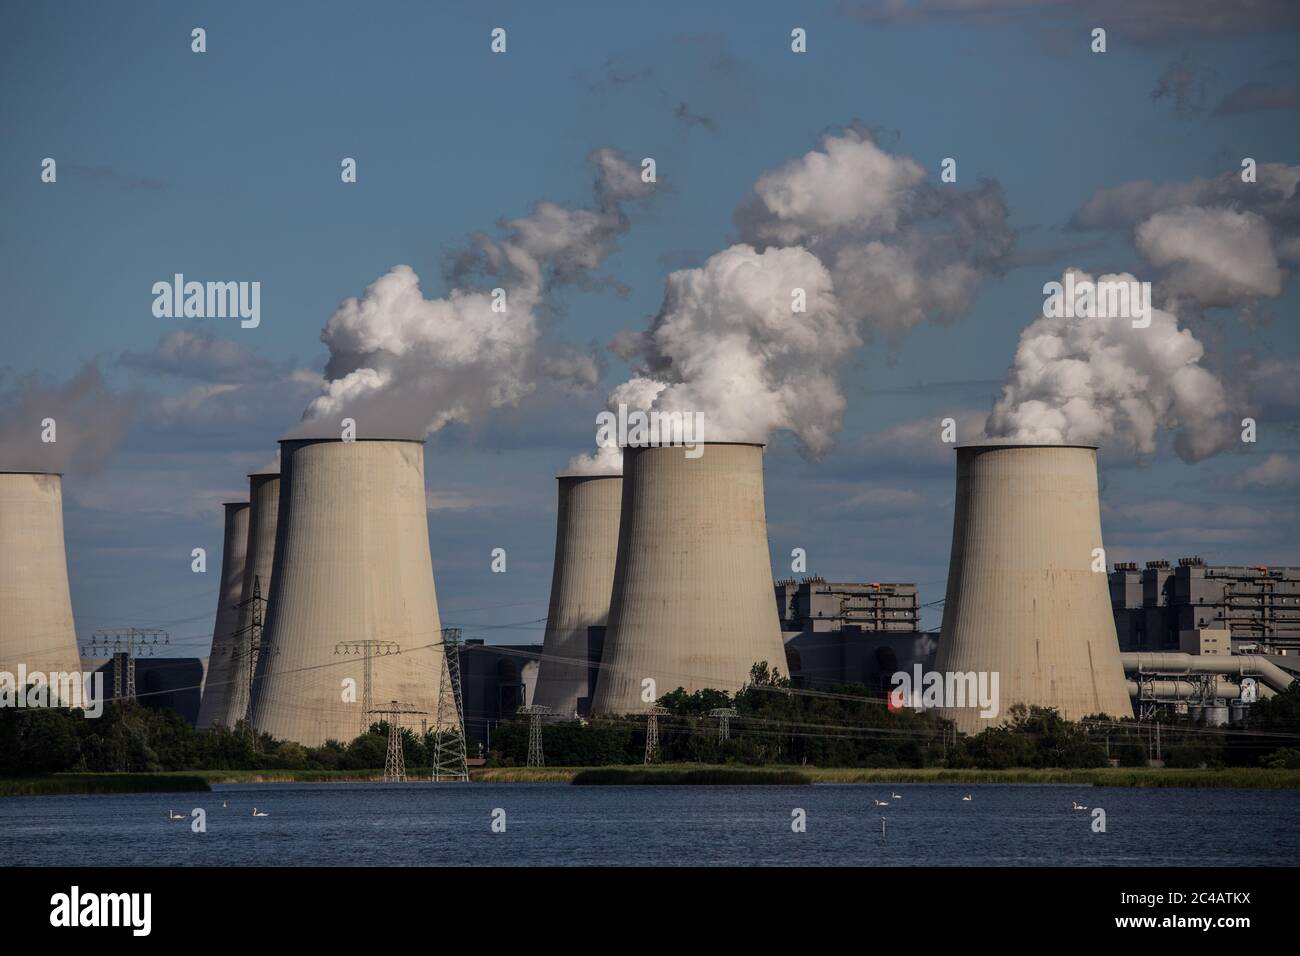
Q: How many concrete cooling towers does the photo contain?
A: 7